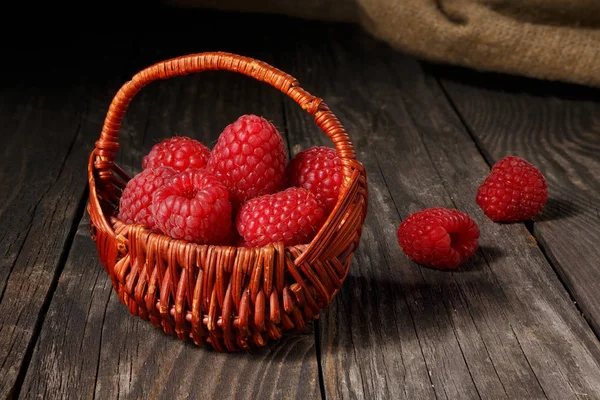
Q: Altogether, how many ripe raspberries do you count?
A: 8